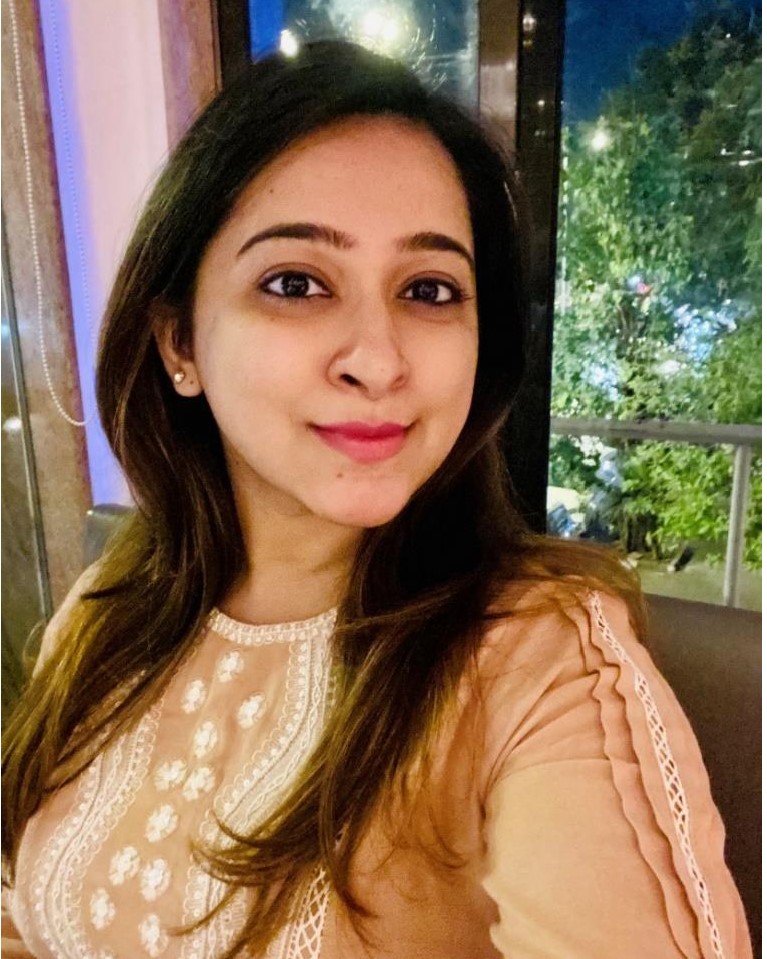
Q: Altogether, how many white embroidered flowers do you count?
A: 11